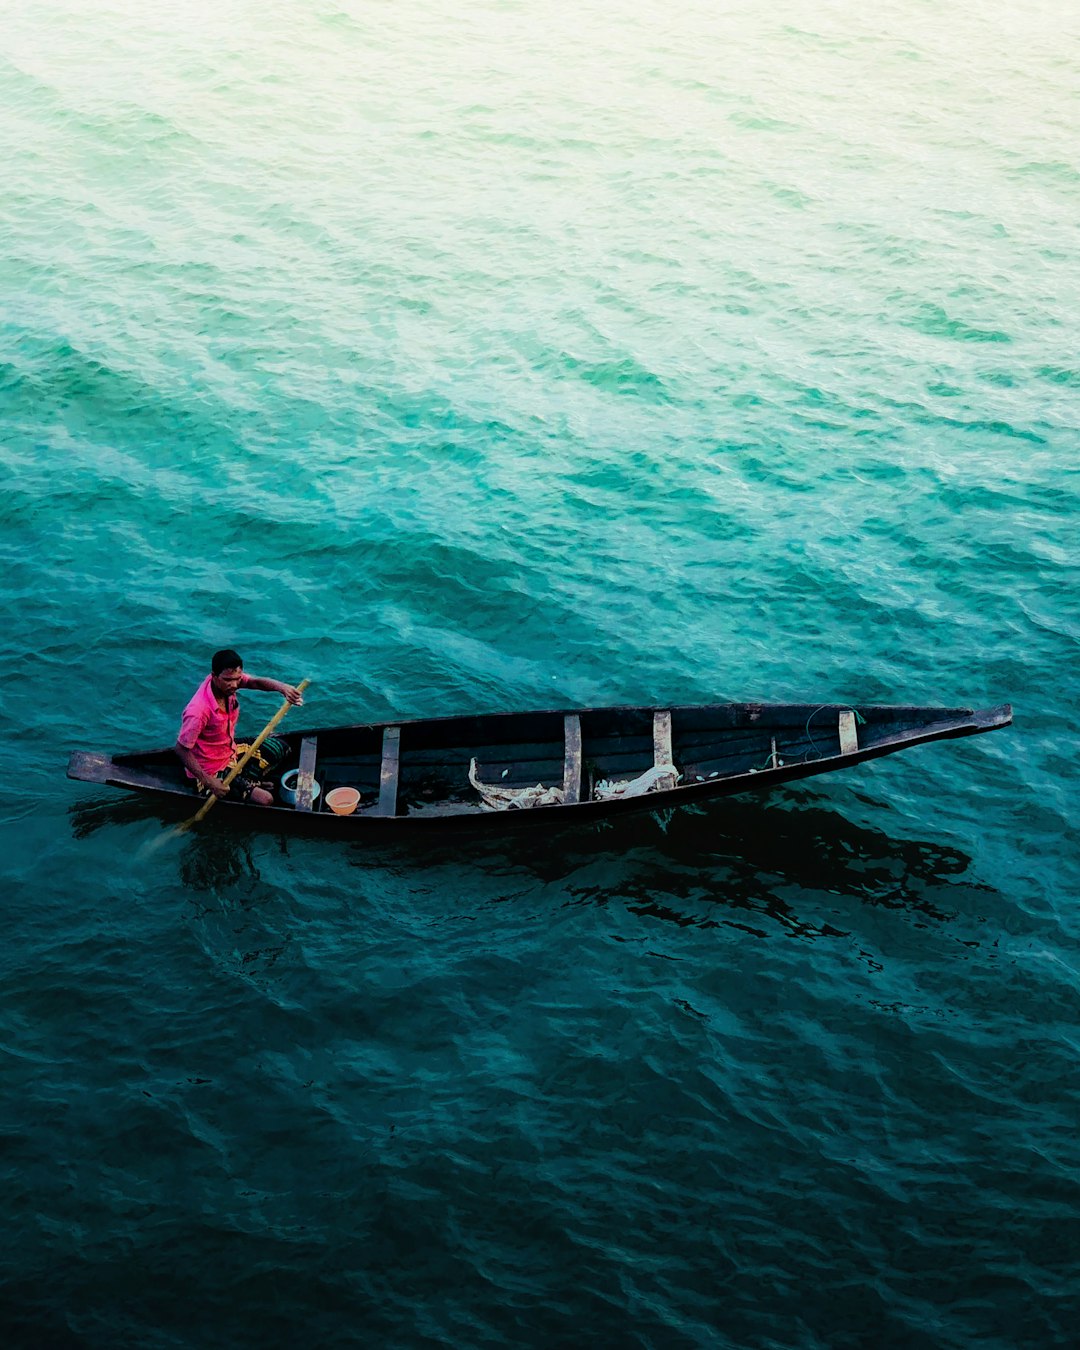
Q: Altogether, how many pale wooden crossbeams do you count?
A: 5